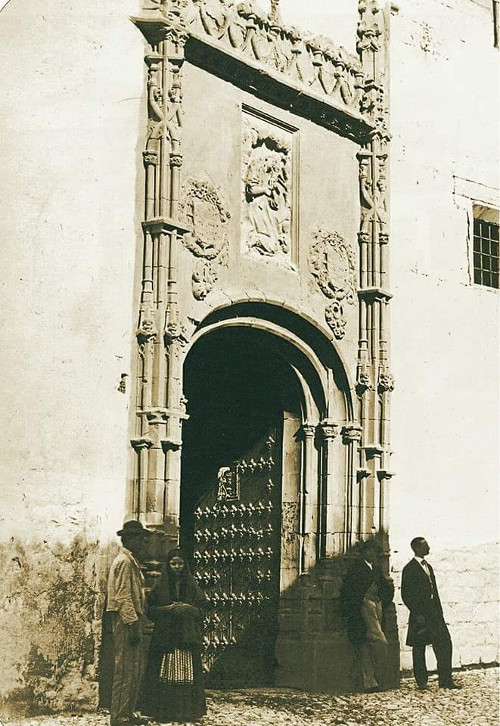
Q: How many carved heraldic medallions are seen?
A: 2